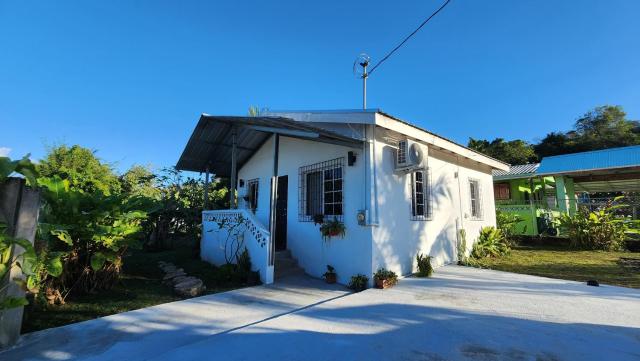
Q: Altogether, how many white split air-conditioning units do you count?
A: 1